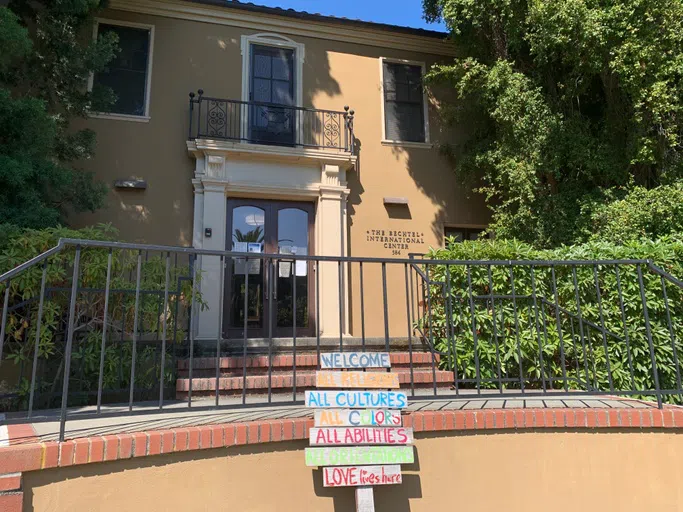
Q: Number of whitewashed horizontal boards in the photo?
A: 7